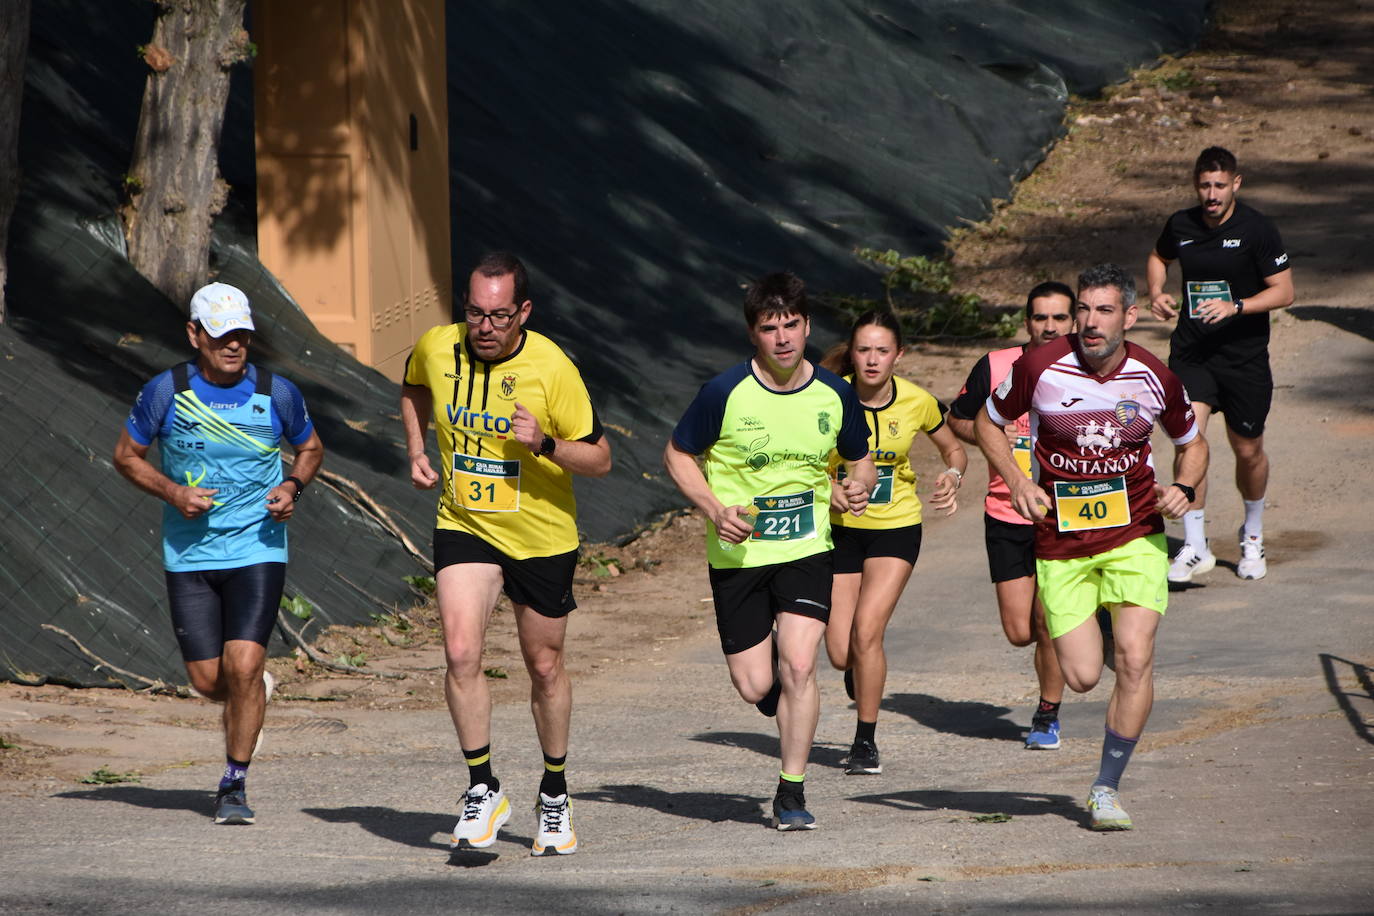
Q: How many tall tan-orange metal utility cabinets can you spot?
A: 1